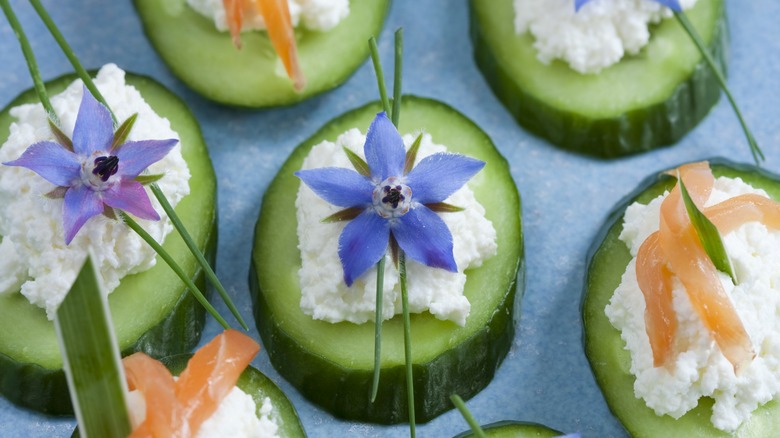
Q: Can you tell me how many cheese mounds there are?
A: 6